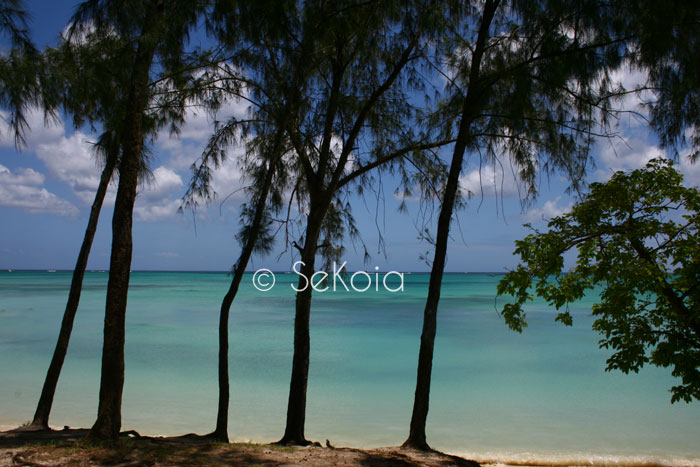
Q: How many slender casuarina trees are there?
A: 5